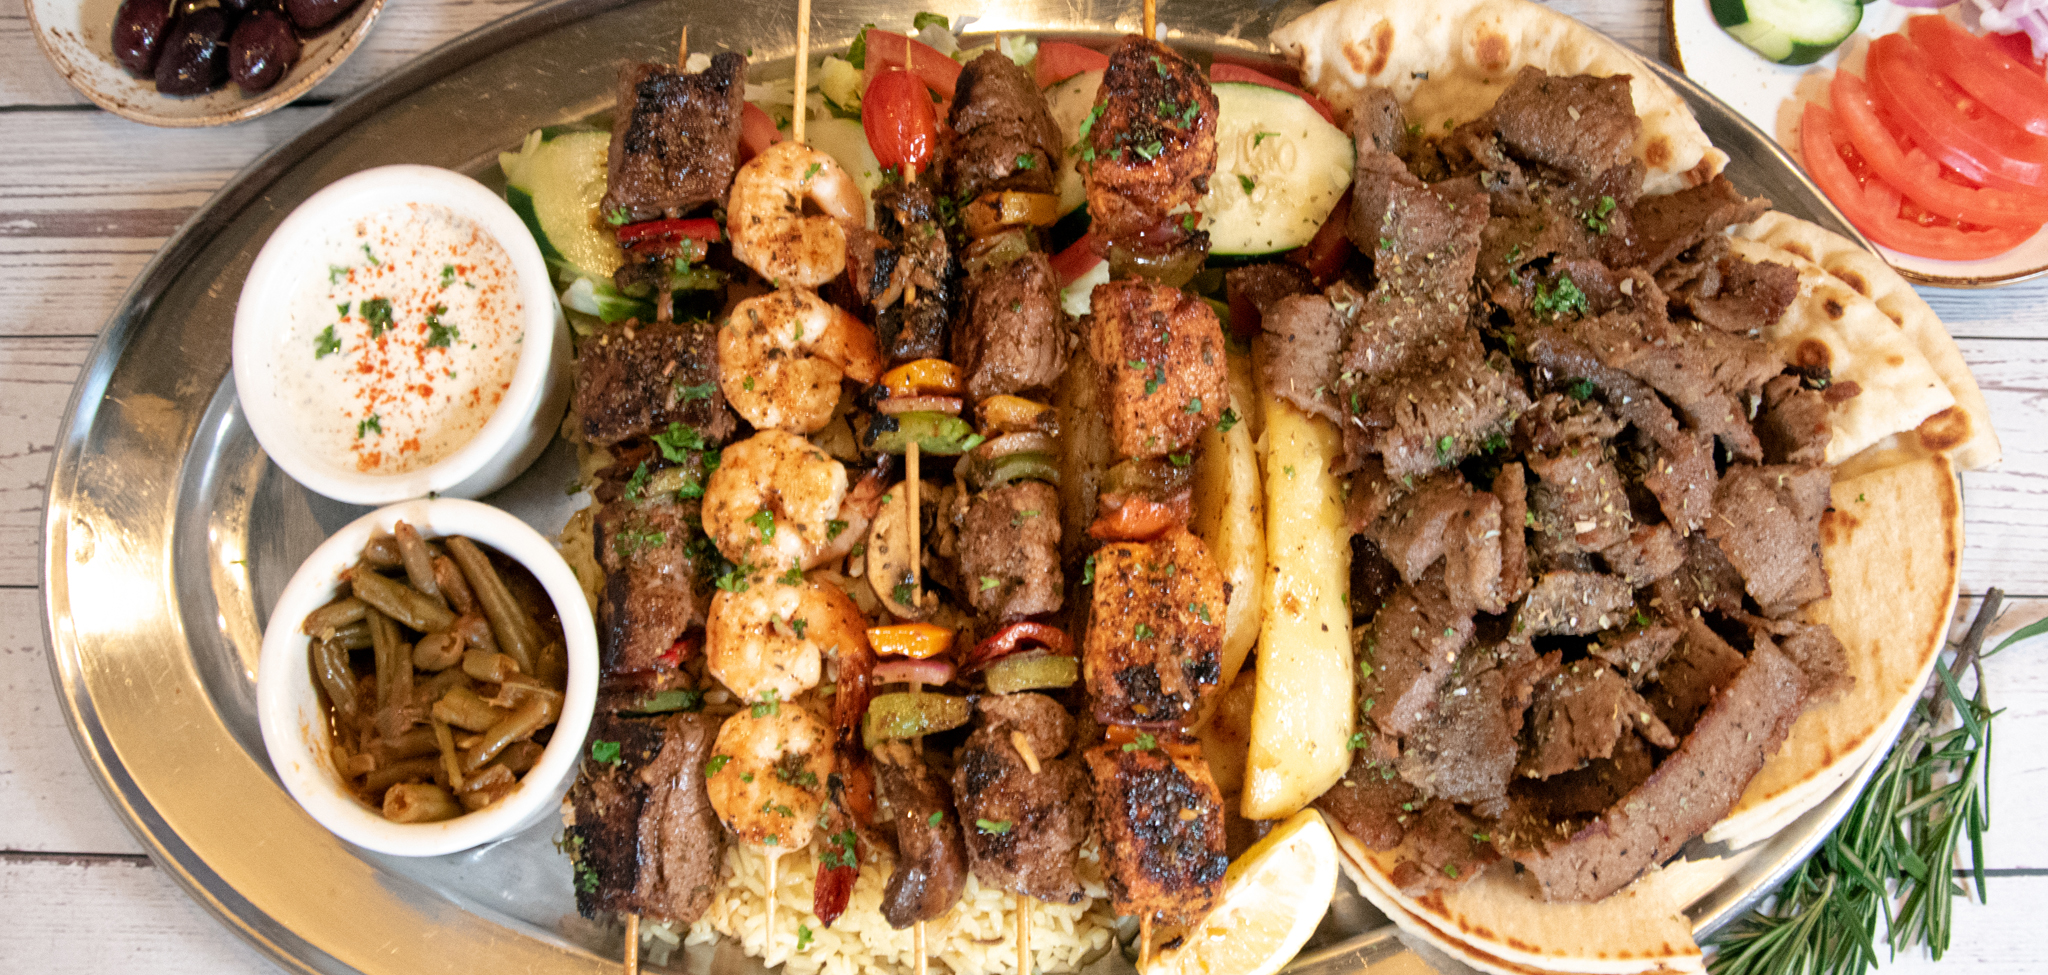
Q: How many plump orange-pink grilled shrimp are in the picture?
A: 5